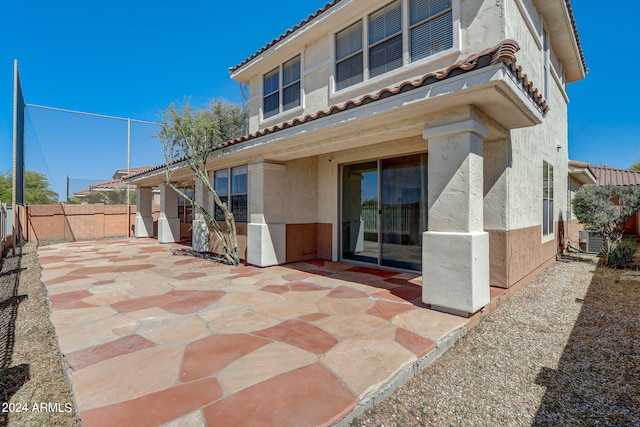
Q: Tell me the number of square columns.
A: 5